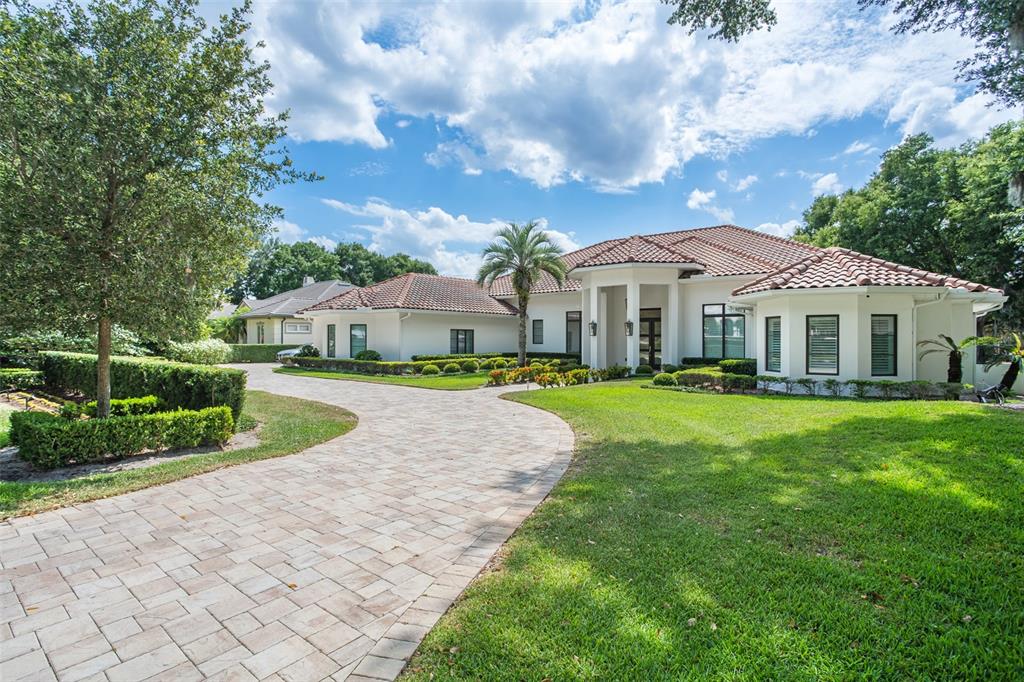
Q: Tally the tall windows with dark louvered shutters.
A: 3